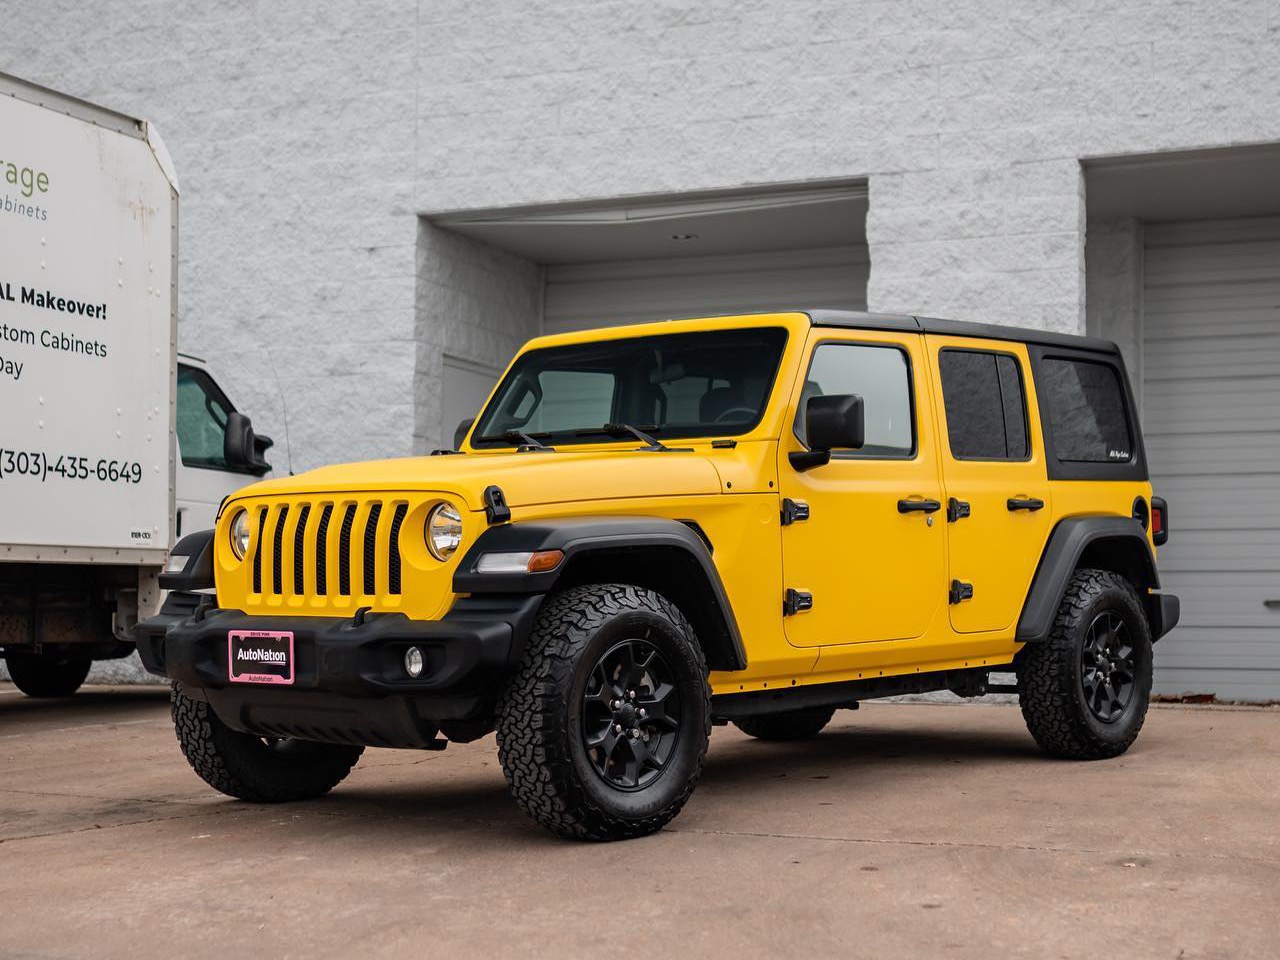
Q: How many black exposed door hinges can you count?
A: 4